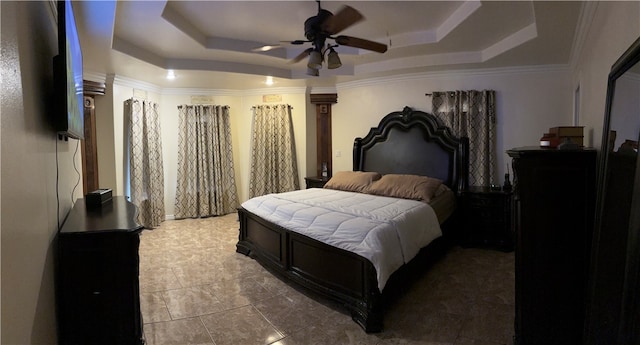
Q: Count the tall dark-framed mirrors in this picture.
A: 1